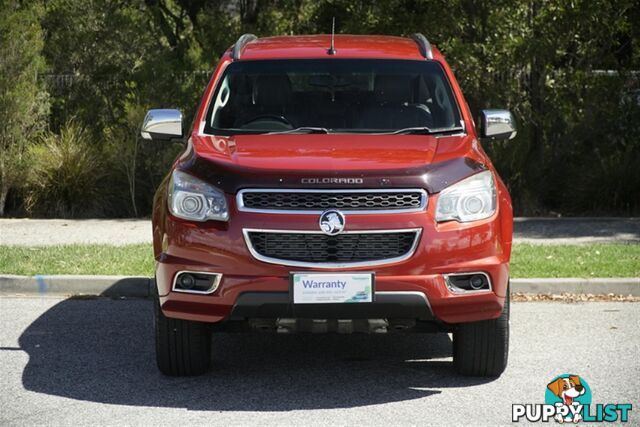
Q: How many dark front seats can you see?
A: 2